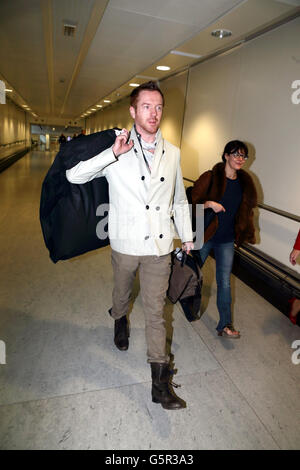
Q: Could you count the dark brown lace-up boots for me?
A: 2